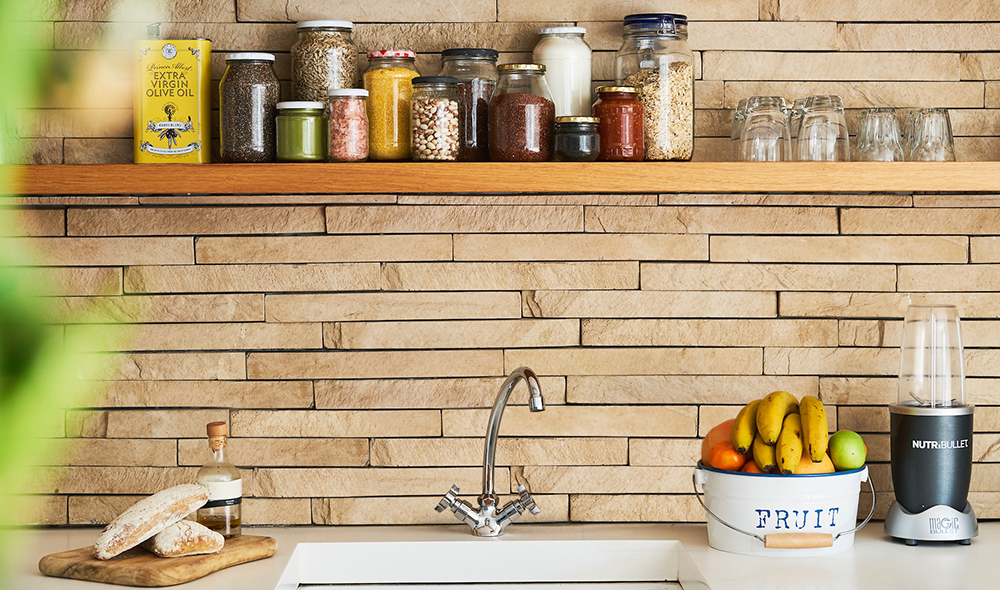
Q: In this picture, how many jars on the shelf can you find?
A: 12